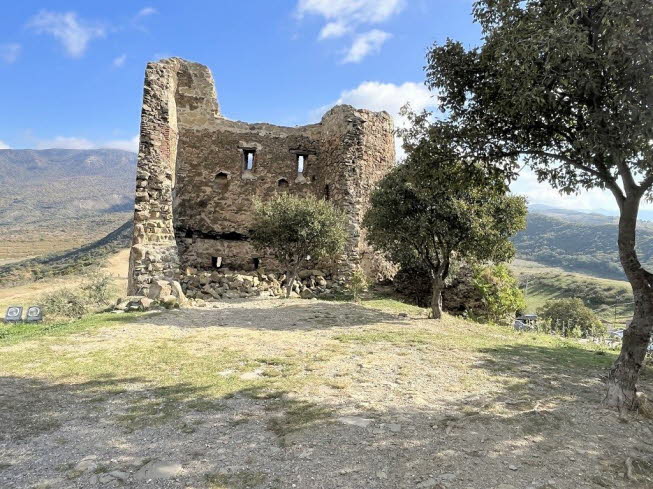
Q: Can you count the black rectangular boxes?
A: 2